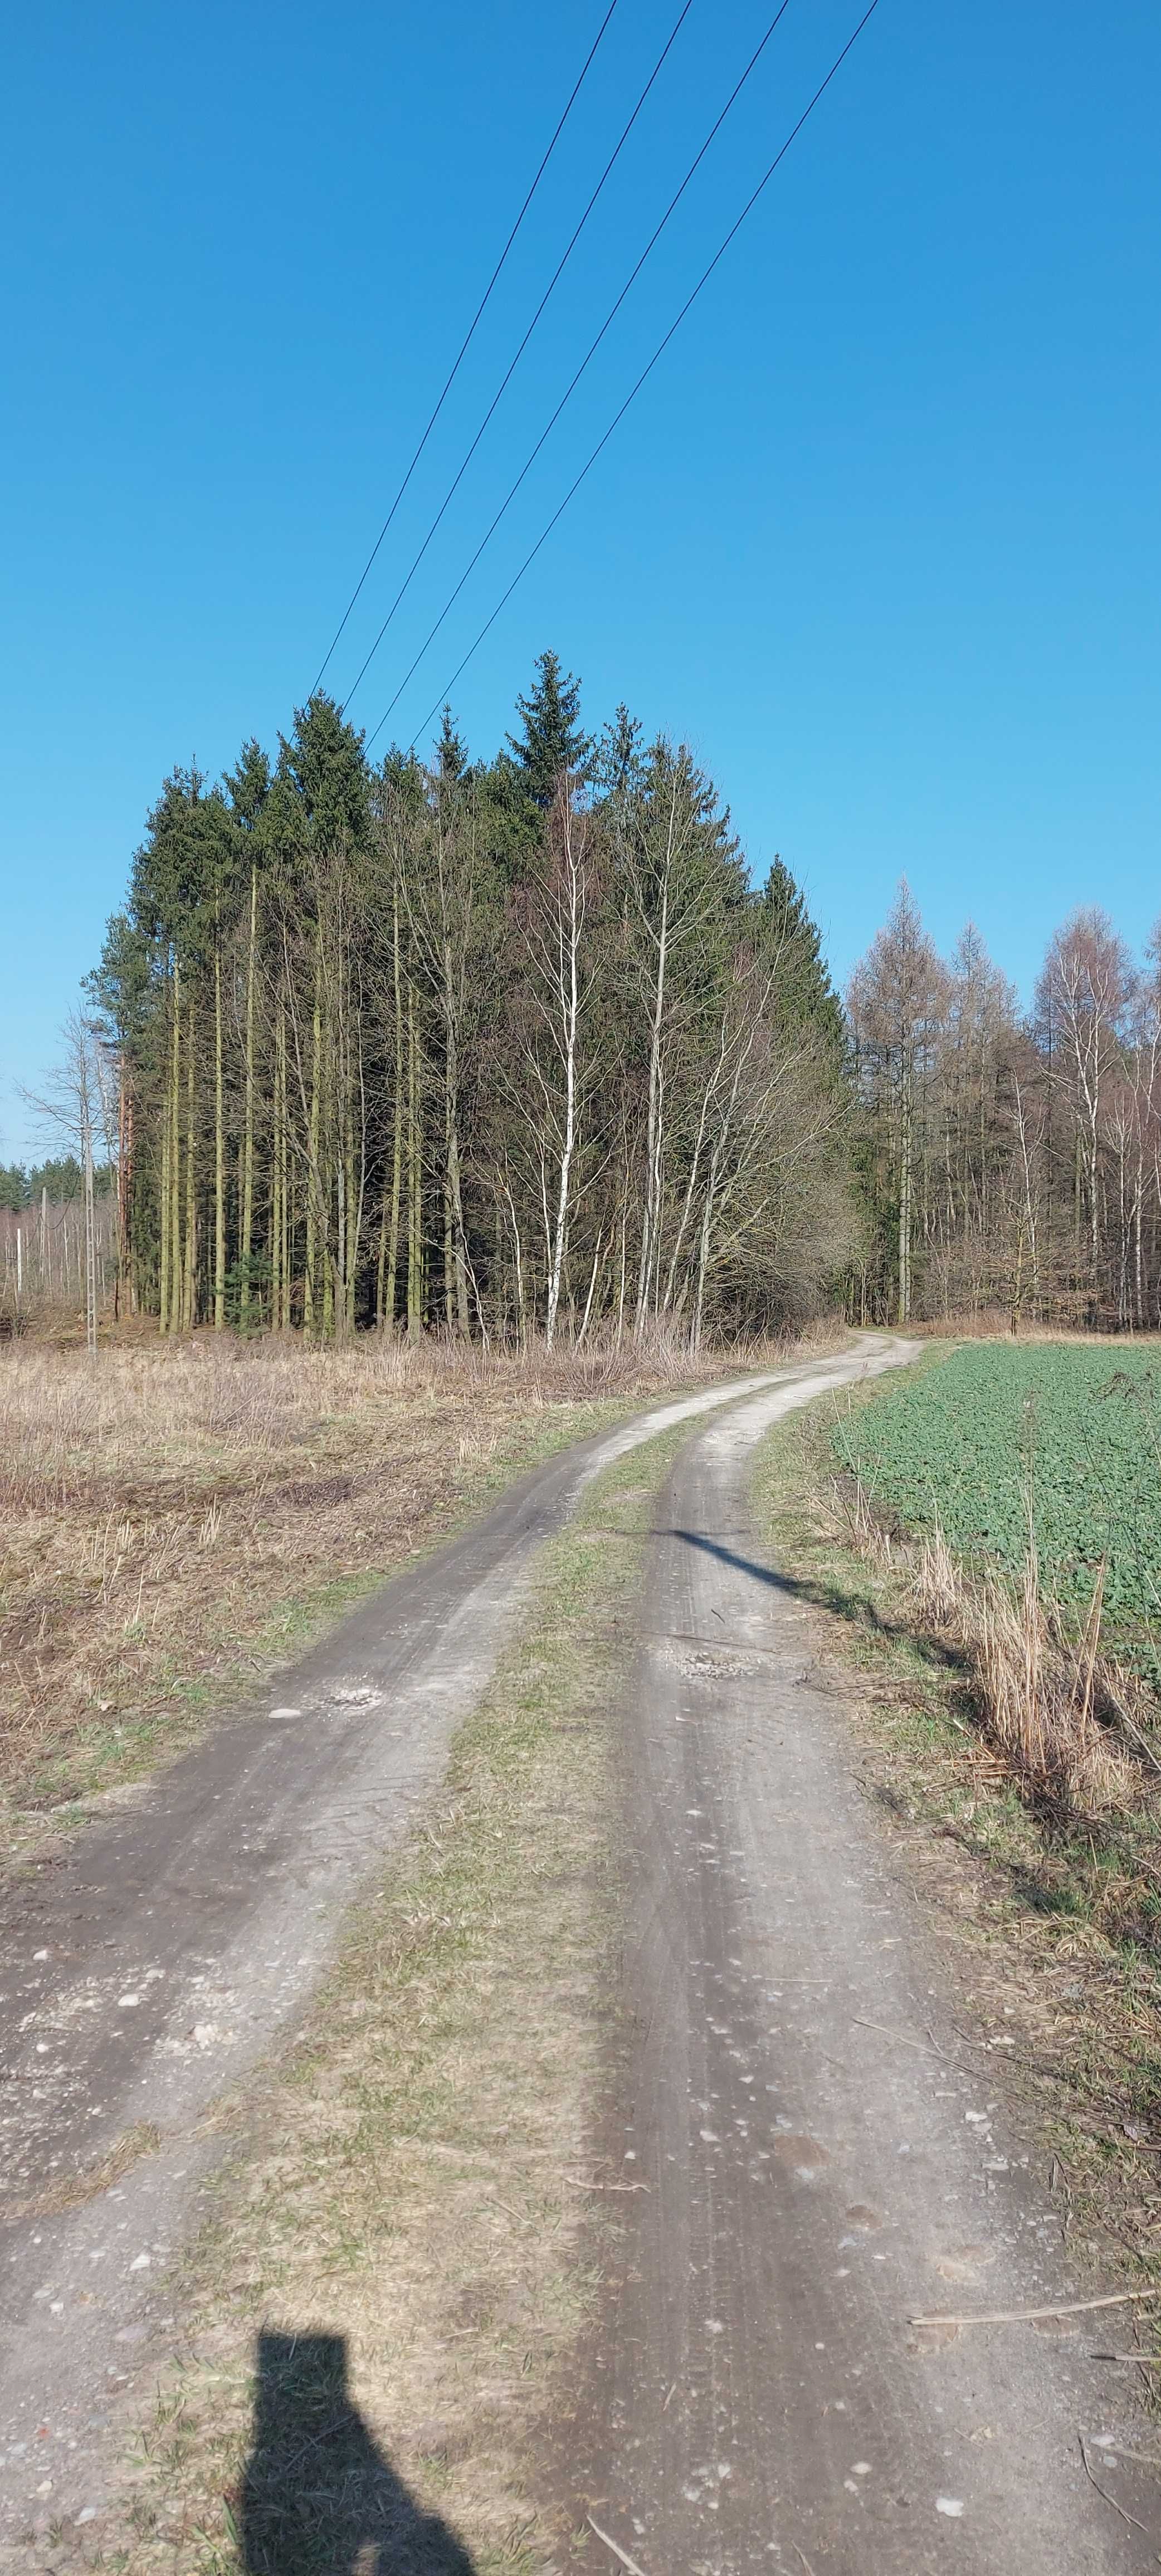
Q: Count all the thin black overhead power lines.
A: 4